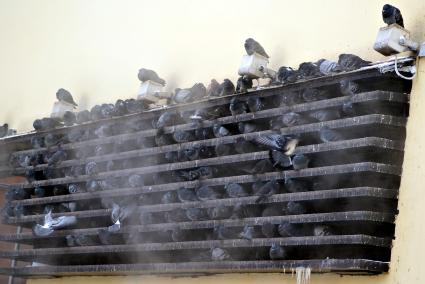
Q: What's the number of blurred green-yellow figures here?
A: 0